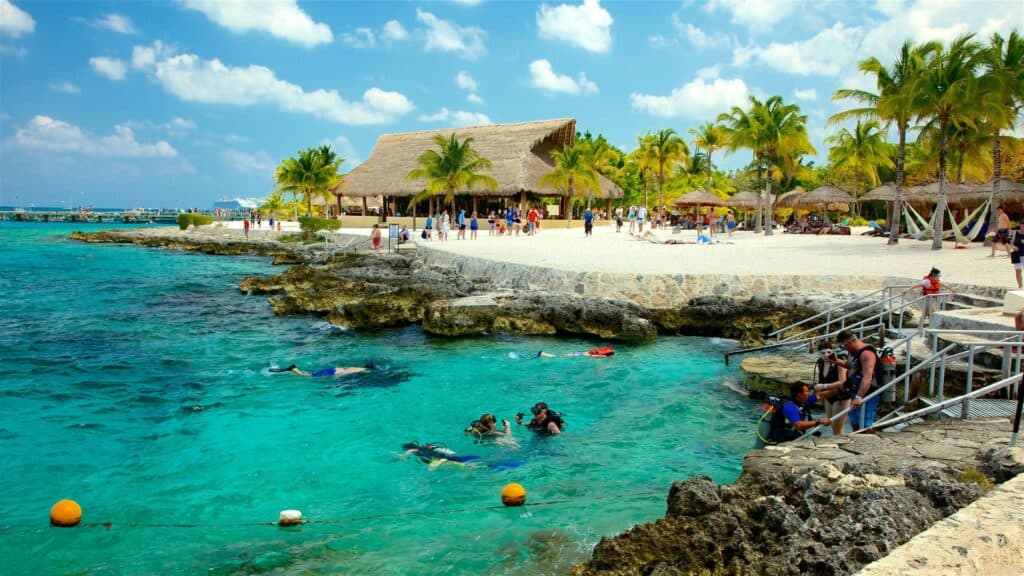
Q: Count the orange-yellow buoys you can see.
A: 2